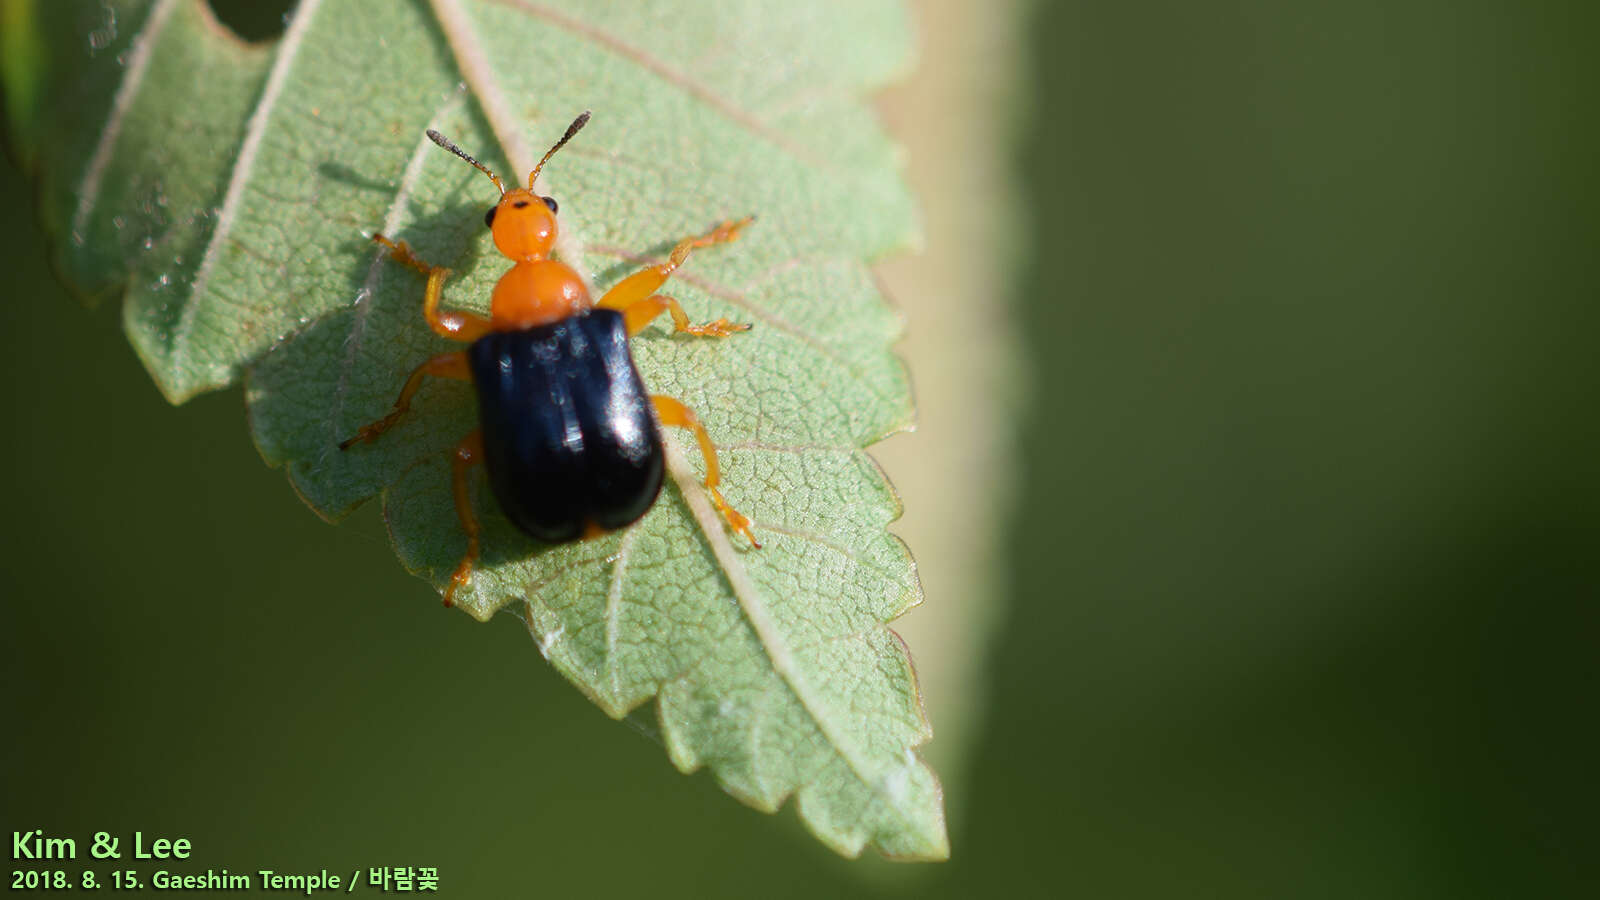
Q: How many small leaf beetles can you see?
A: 1